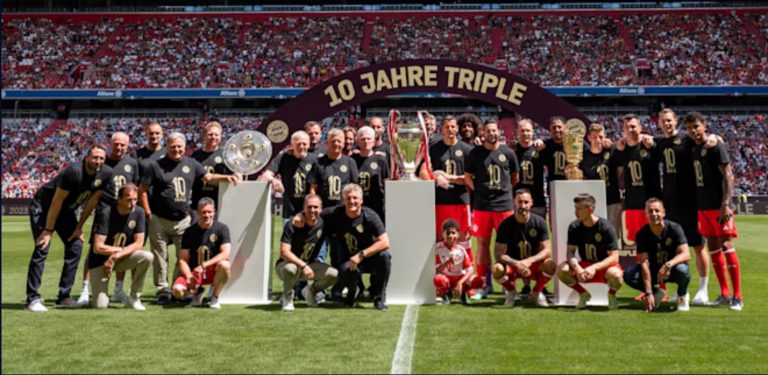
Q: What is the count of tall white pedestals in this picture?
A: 3